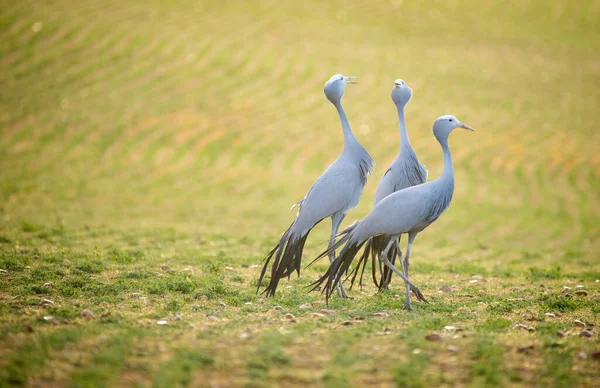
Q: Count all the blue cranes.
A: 3